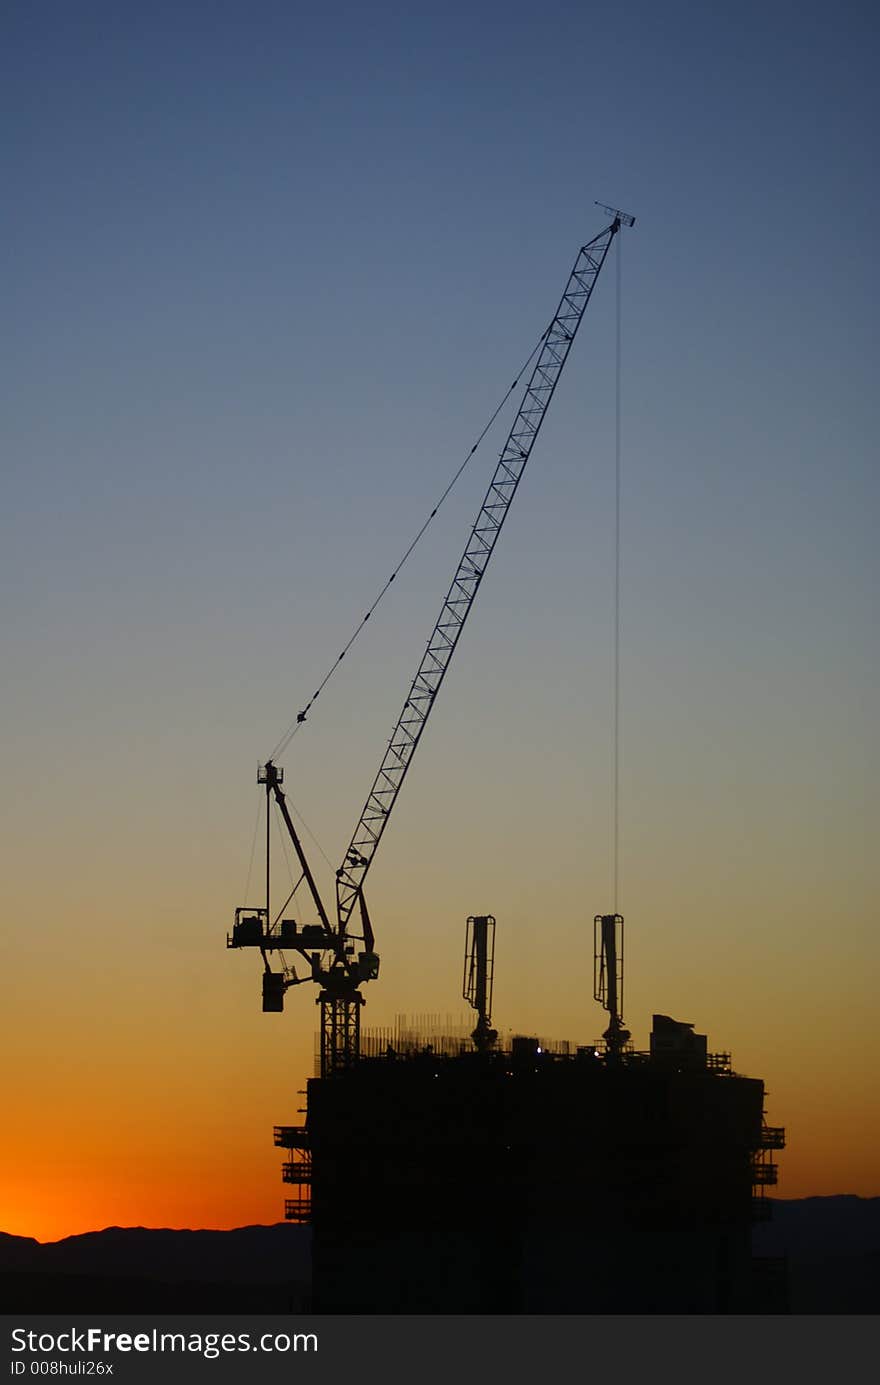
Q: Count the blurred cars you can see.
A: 0